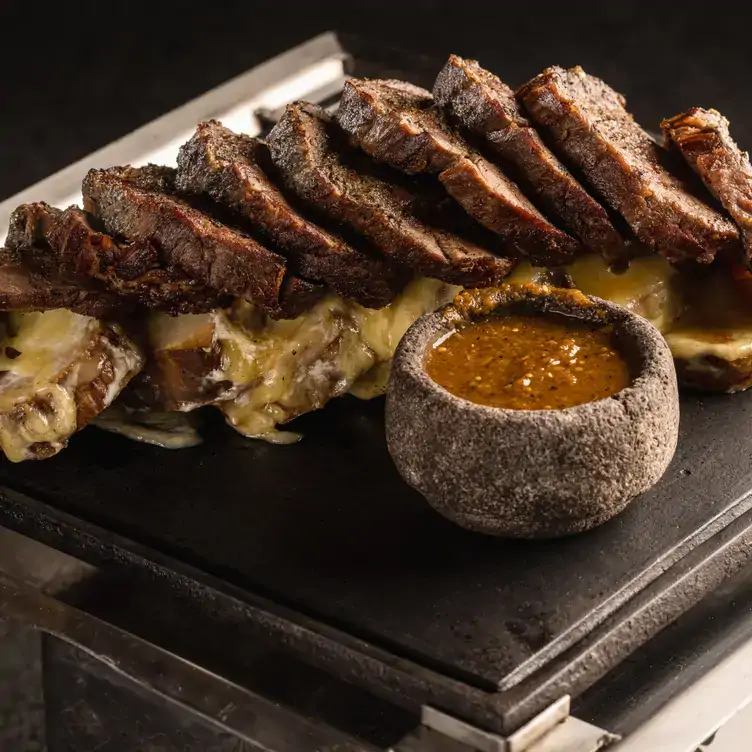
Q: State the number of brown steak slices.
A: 8